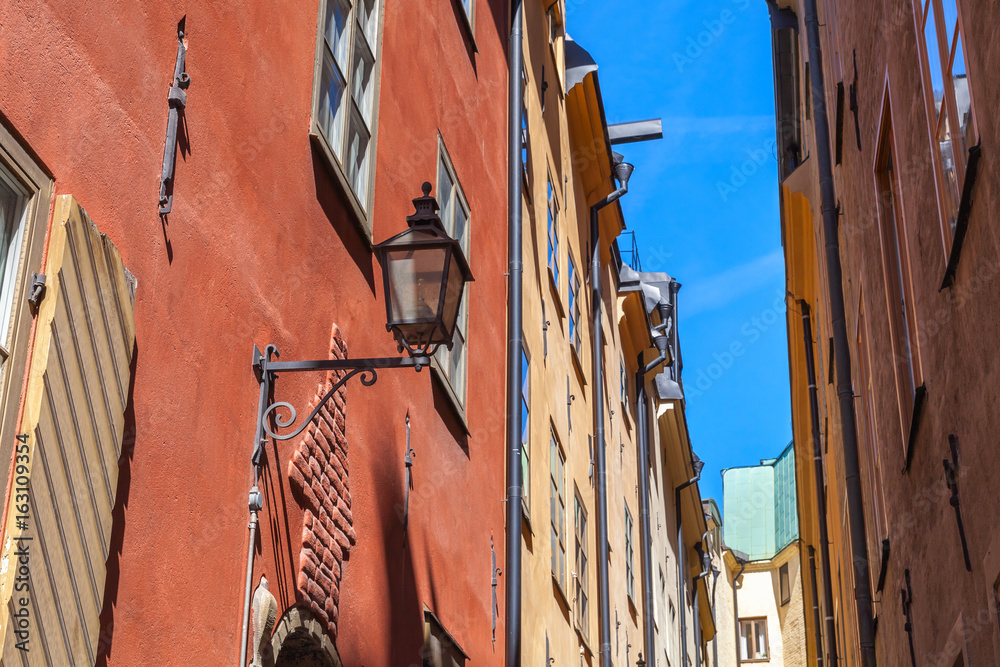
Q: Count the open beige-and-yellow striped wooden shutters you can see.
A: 1